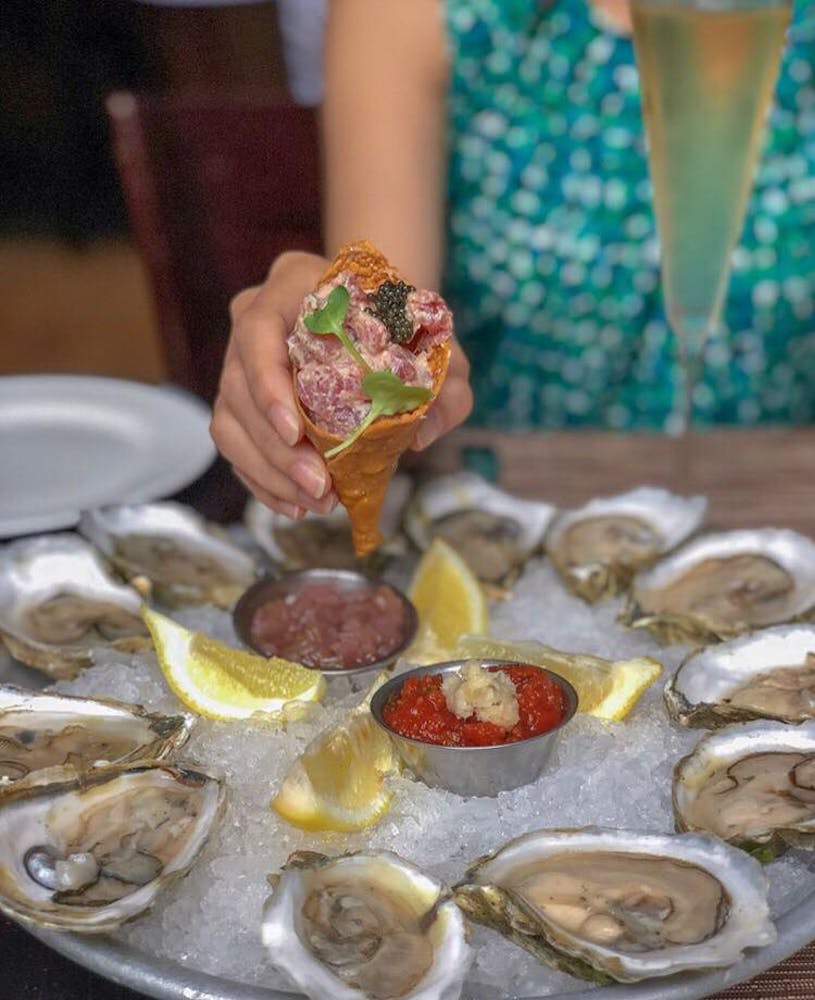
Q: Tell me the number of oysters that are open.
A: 12